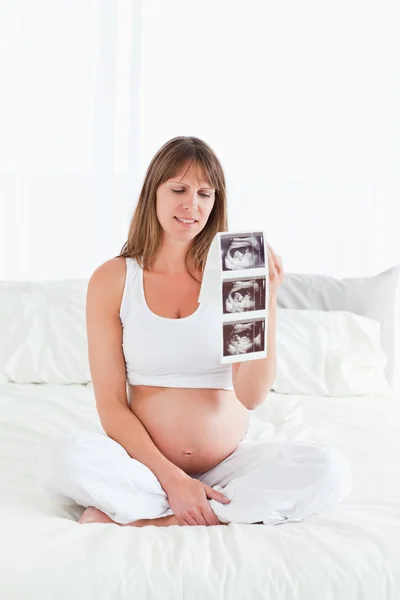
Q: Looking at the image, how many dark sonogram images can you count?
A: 3